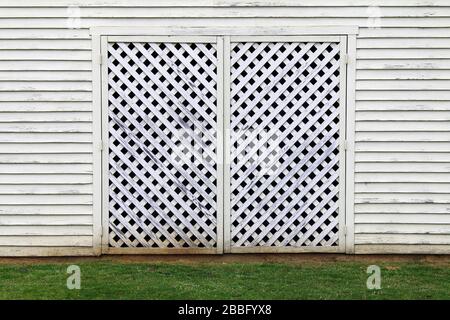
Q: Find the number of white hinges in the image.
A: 6